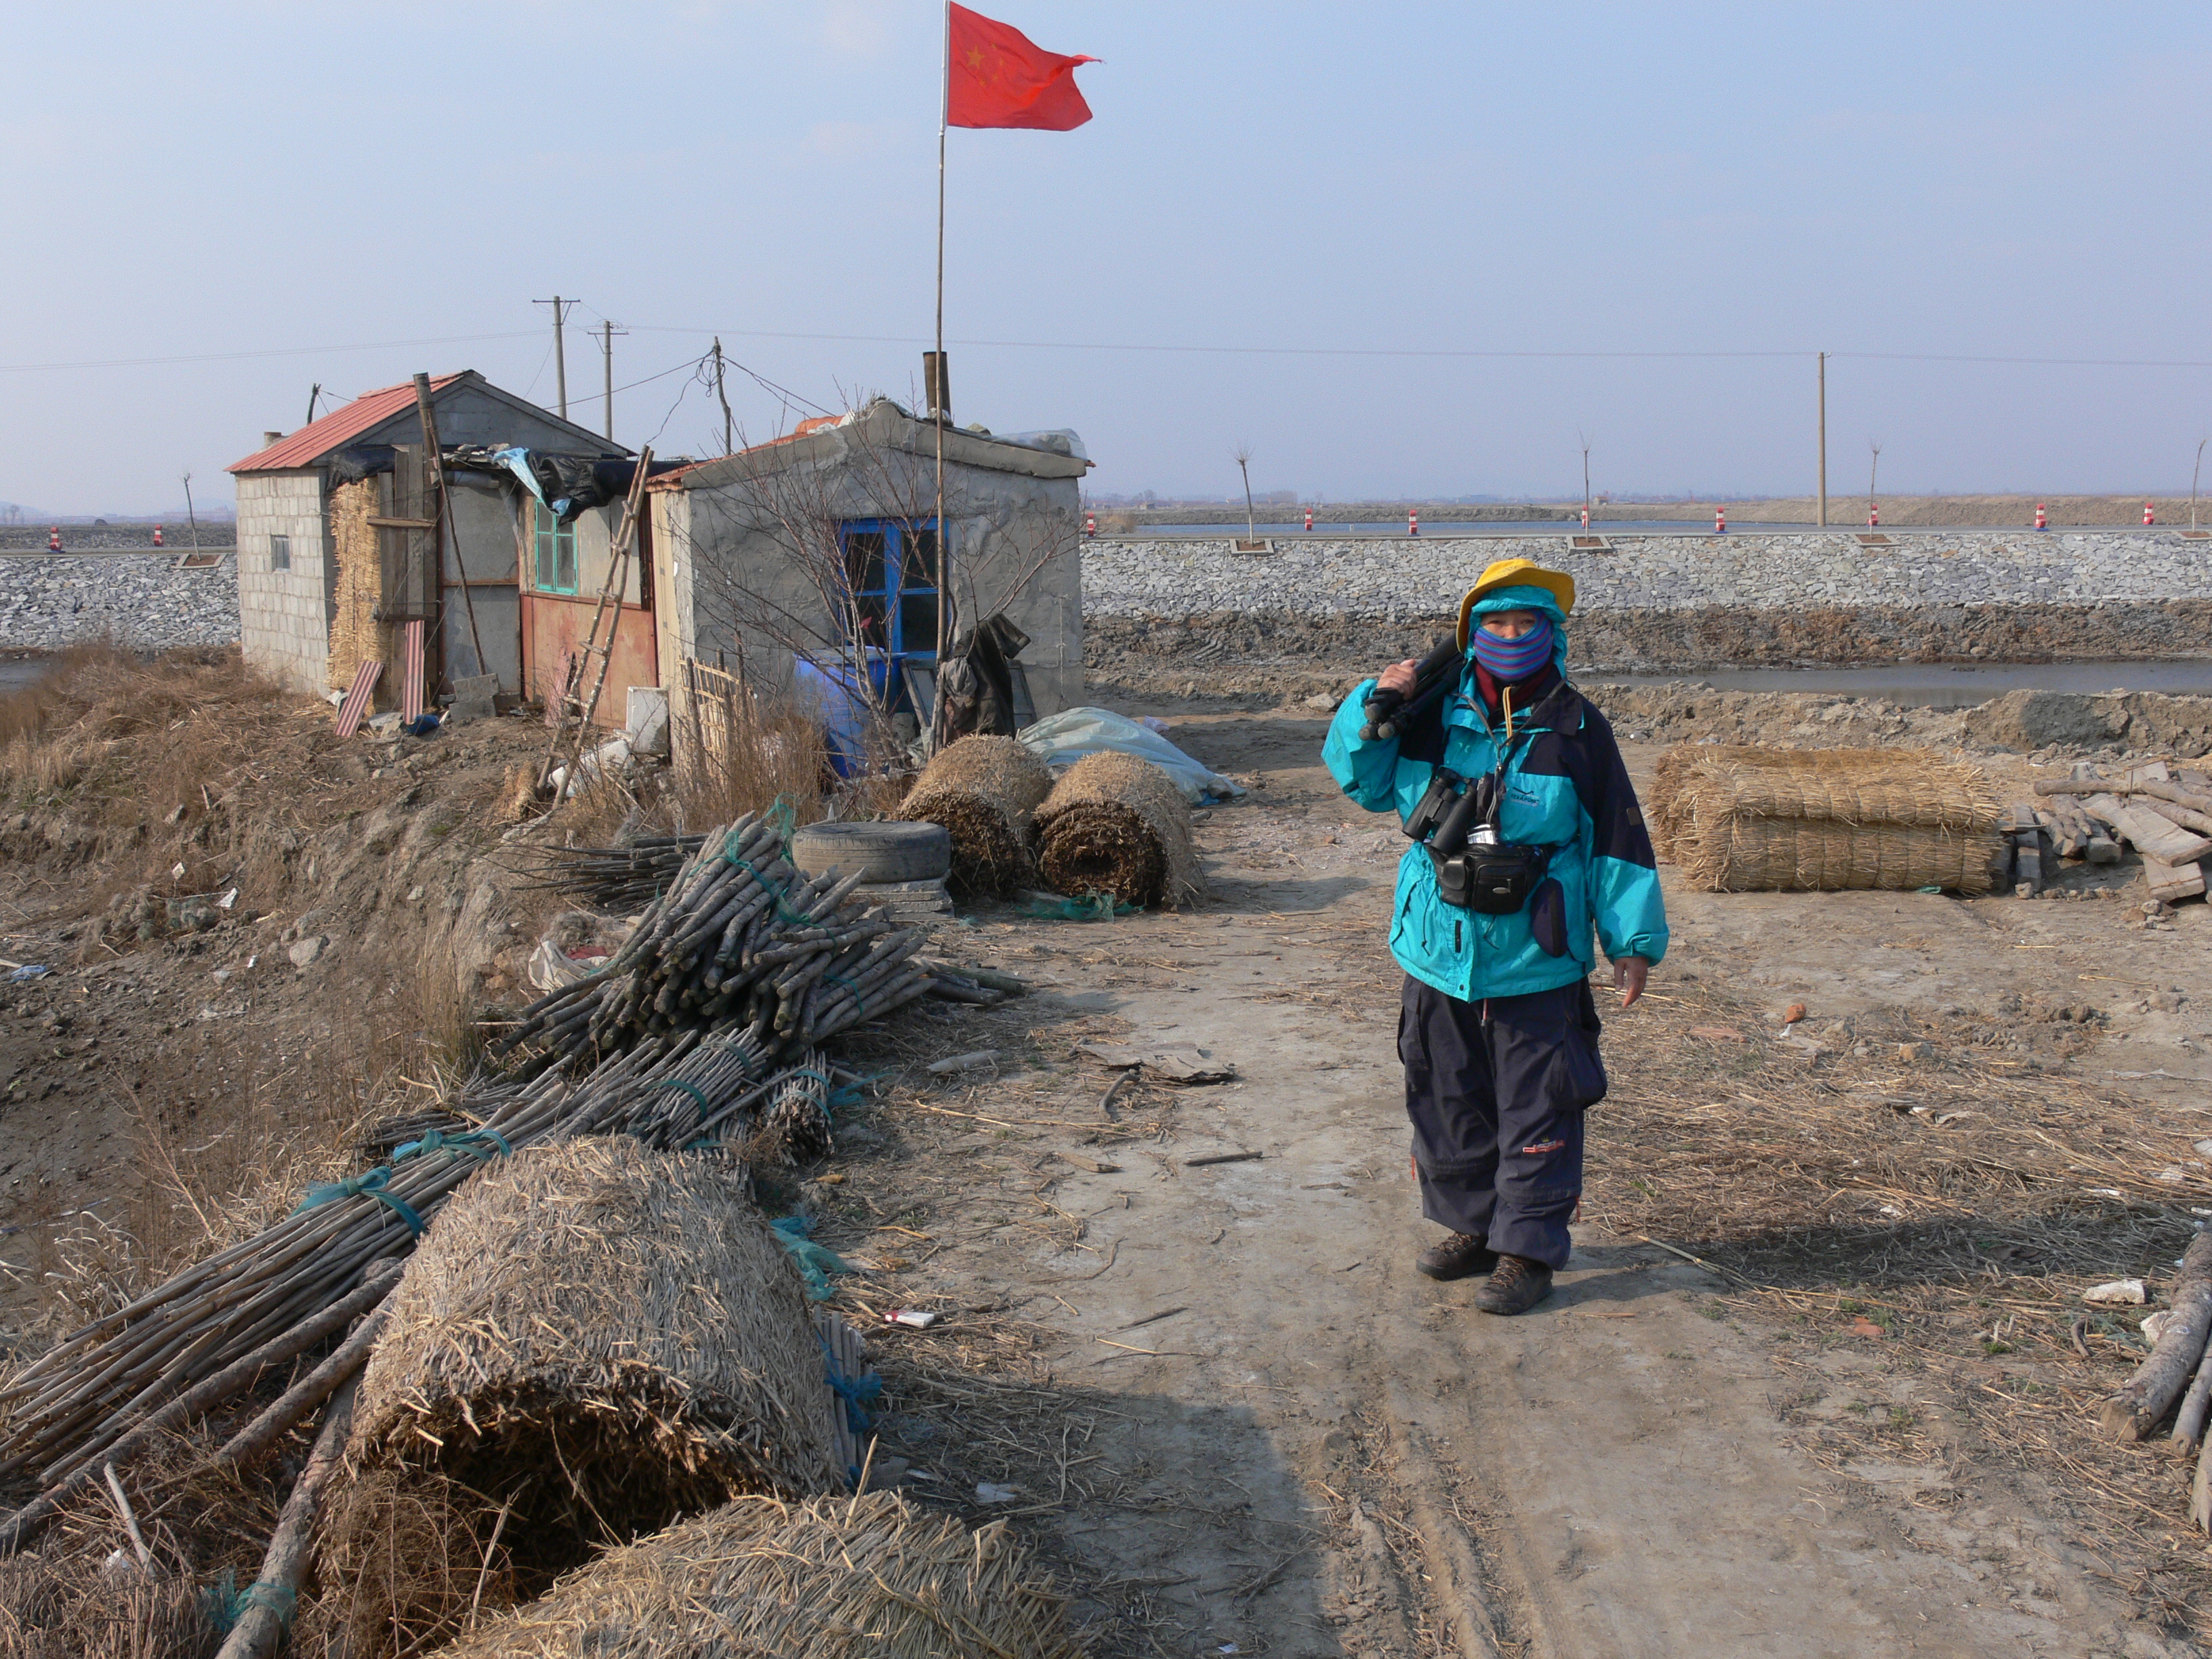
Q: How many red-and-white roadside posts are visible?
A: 10